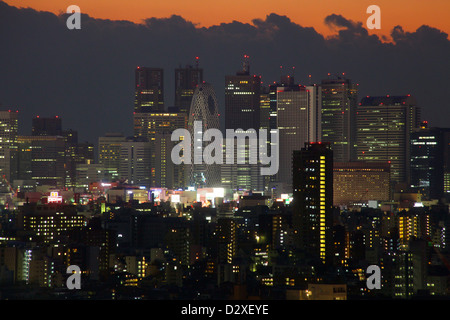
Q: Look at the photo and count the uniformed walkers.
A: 0